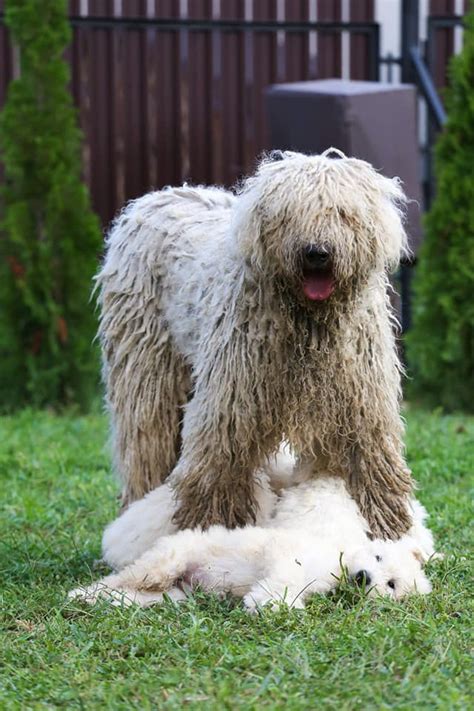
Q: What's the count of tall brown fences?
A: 1